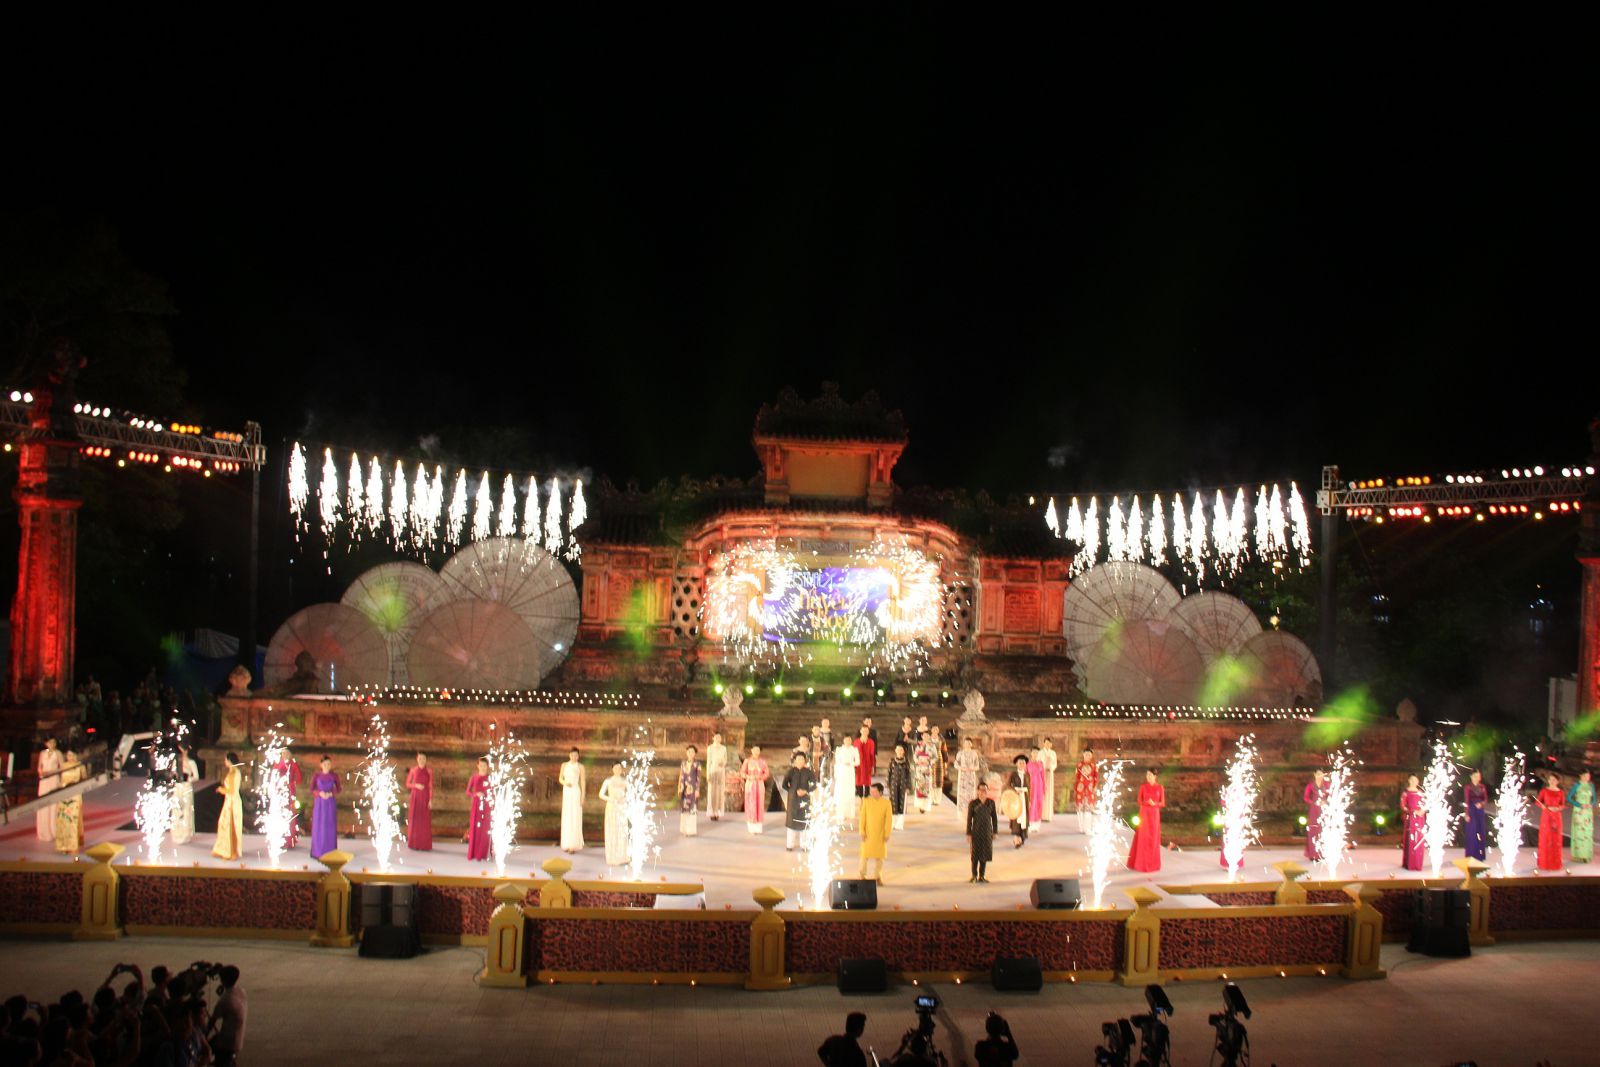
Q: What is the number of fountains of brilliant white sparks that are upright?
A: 11